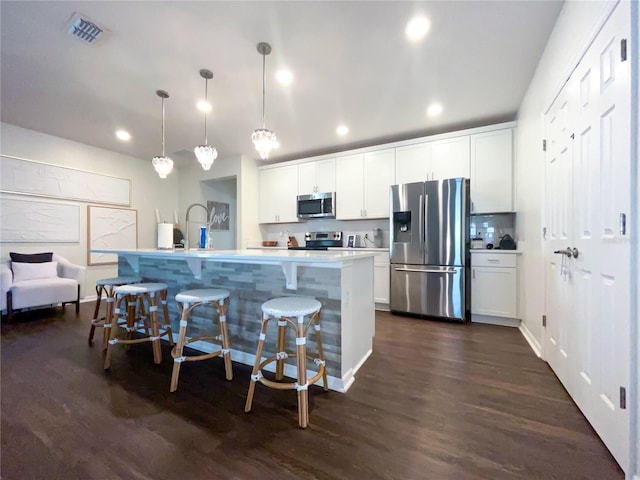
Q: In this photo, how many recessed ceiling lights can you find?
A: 6